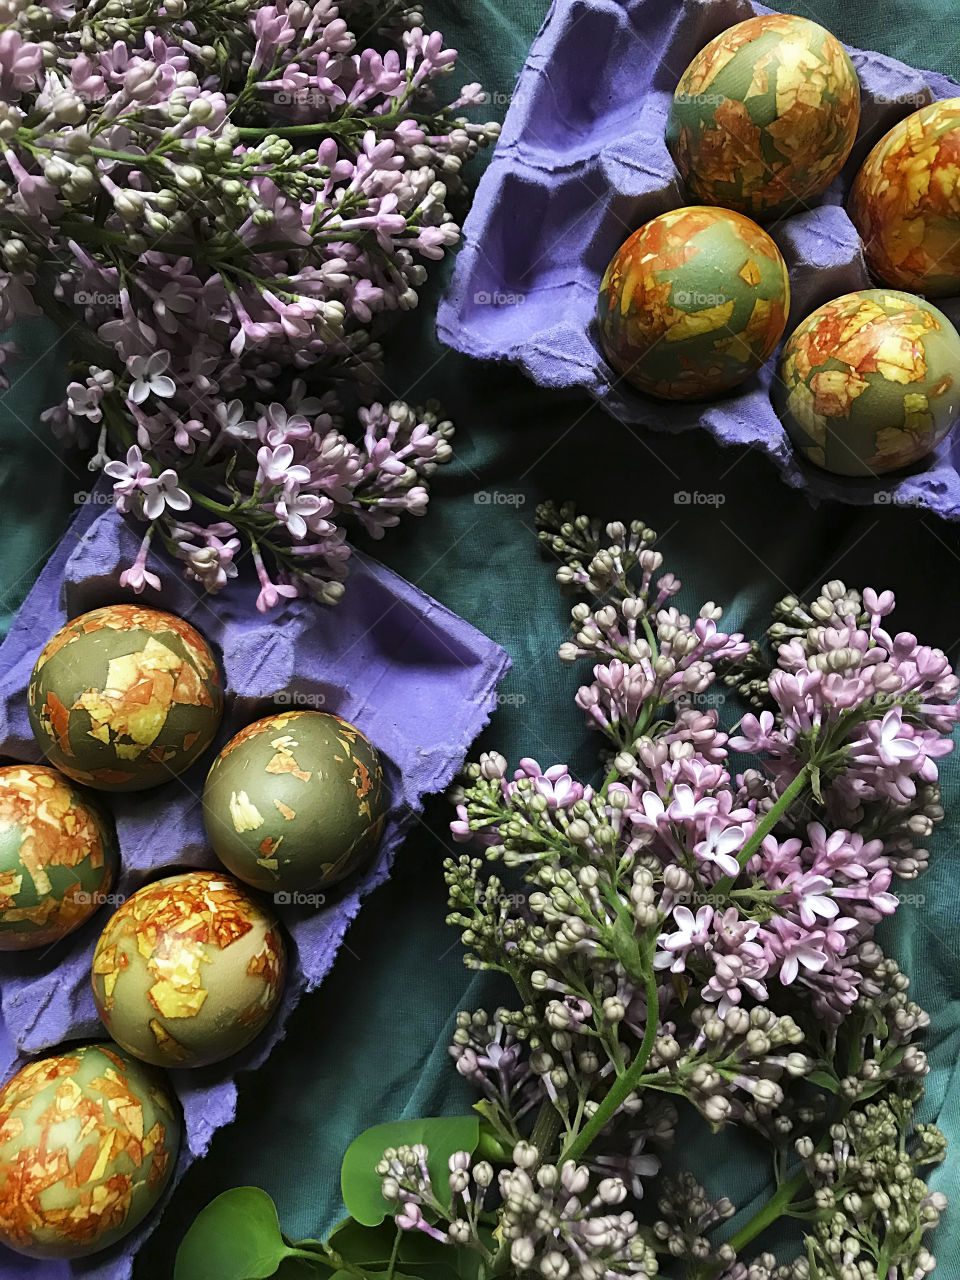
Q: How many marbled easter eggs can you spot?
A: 9